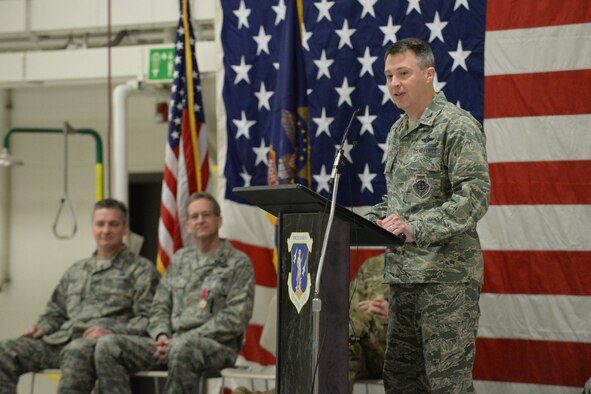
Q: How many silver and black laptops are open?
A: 0